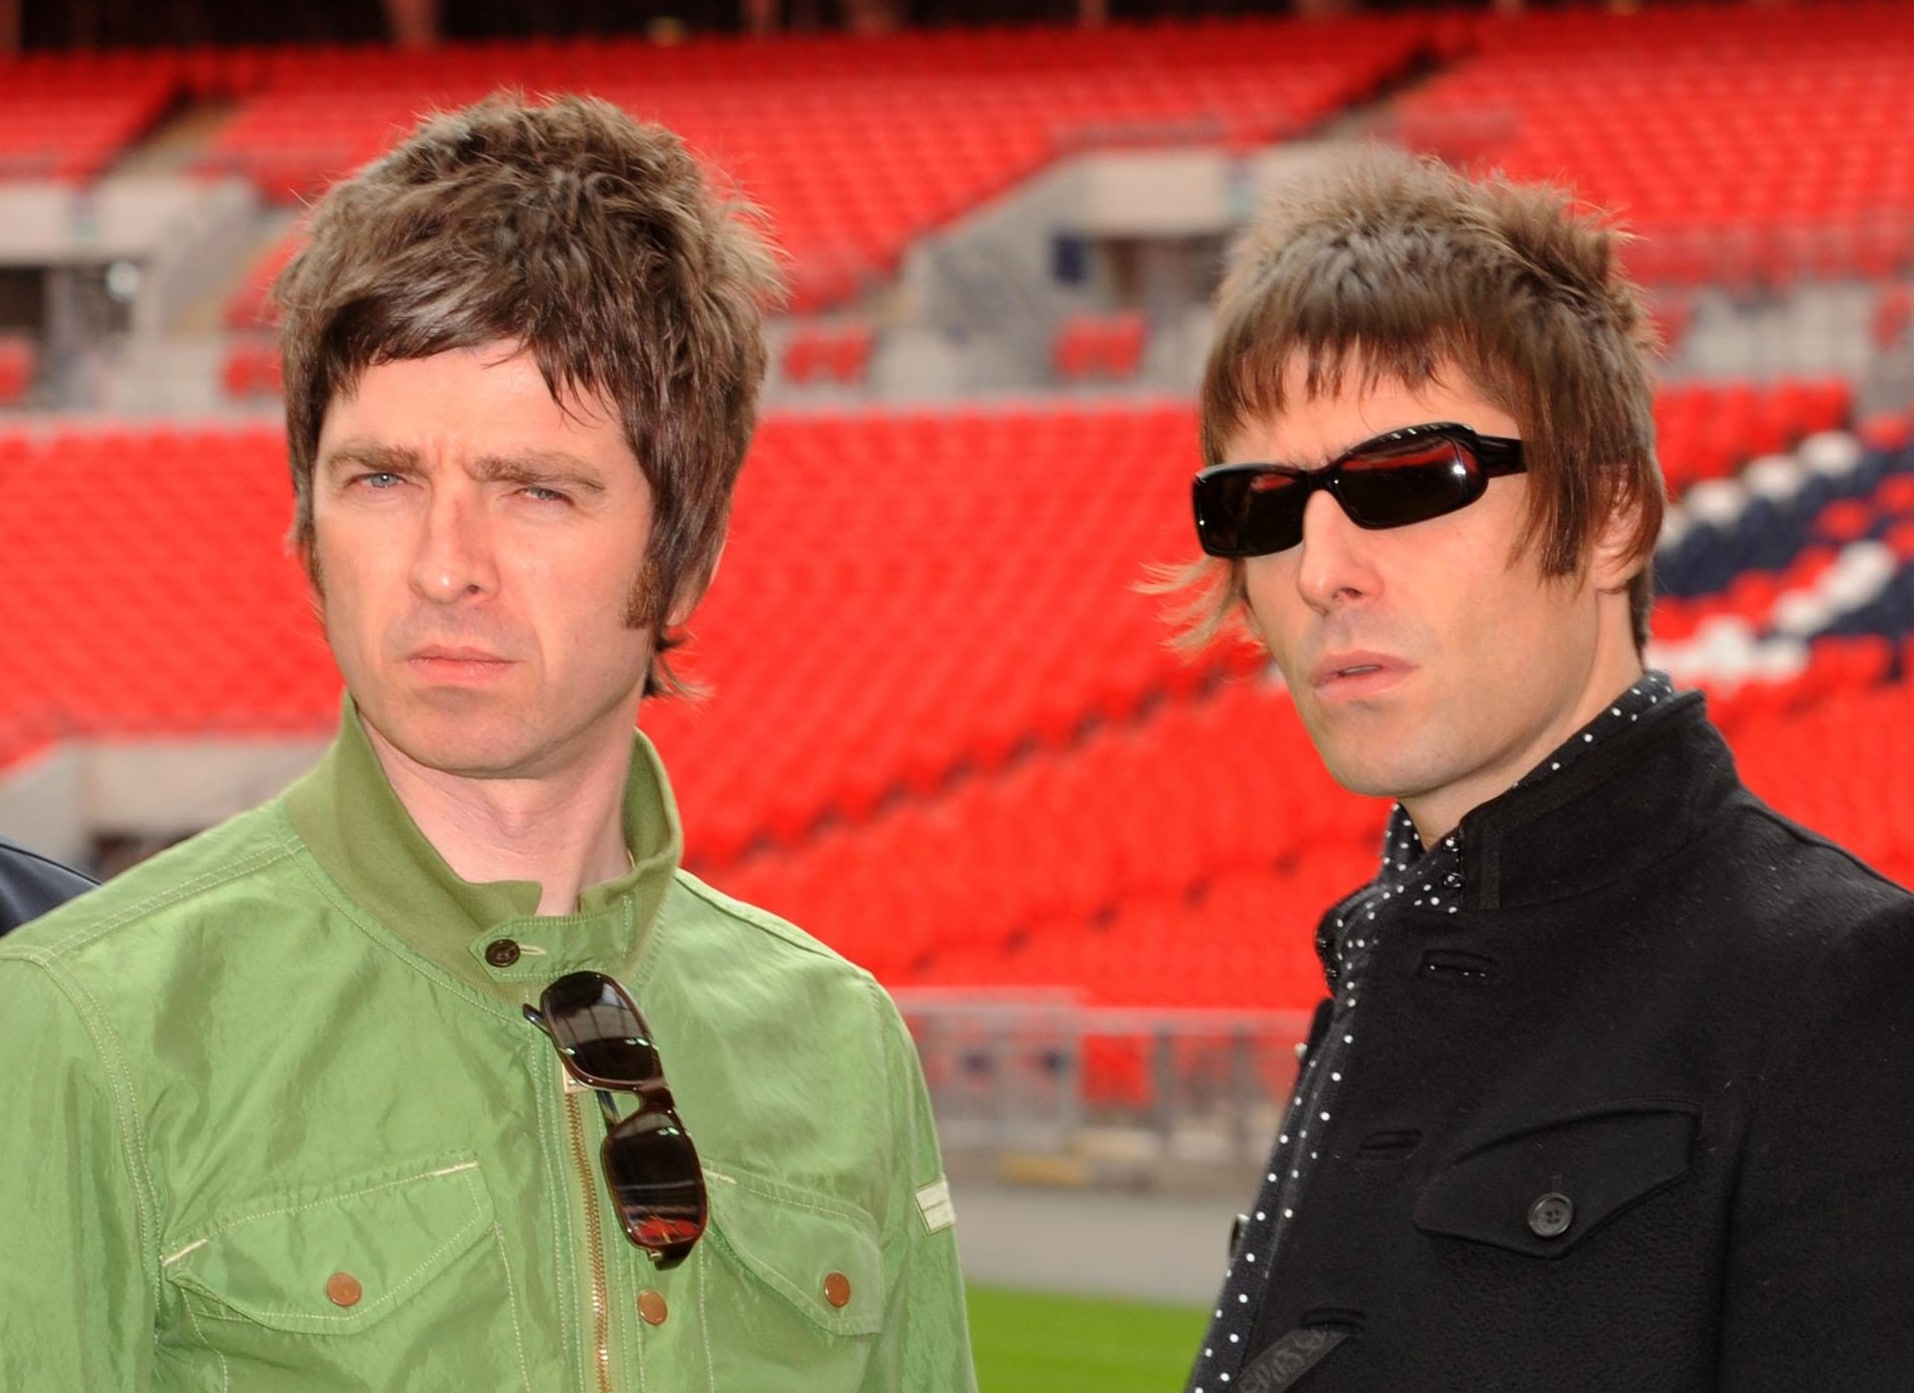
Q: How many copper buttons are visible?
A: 3